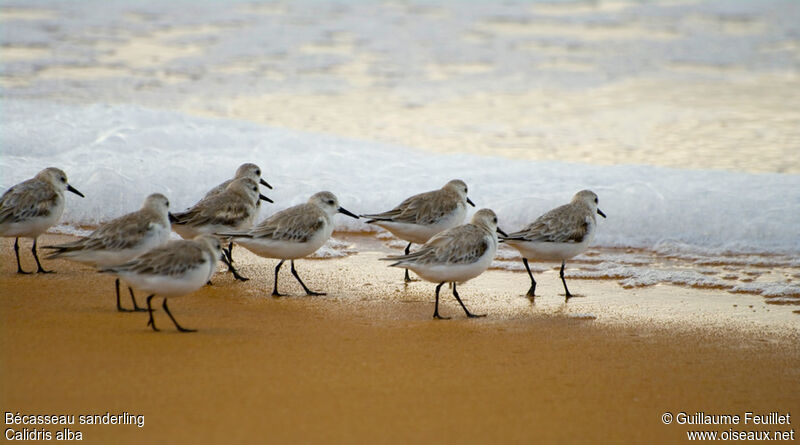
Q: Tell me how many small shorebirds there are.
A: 9